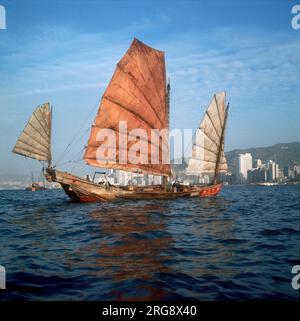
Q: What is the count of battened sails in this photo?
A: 3